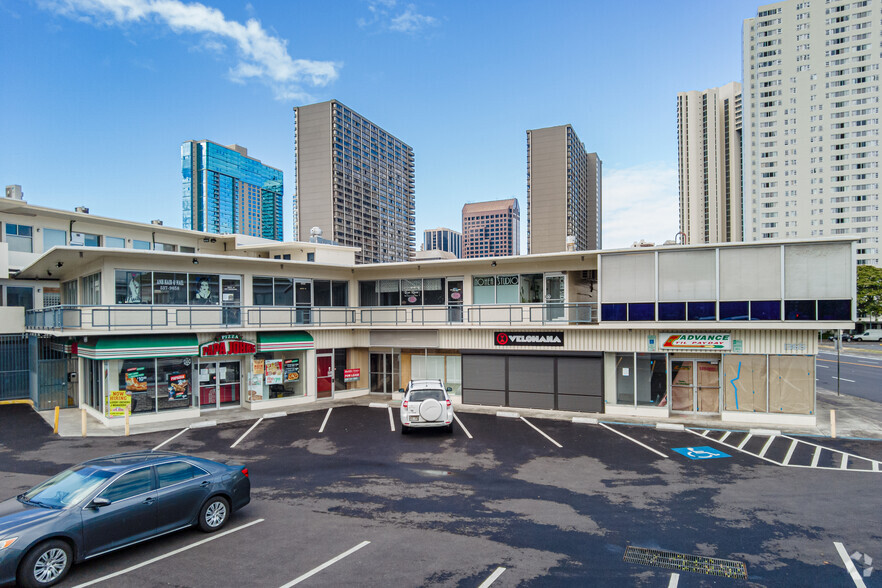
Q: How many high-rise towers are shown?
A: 7